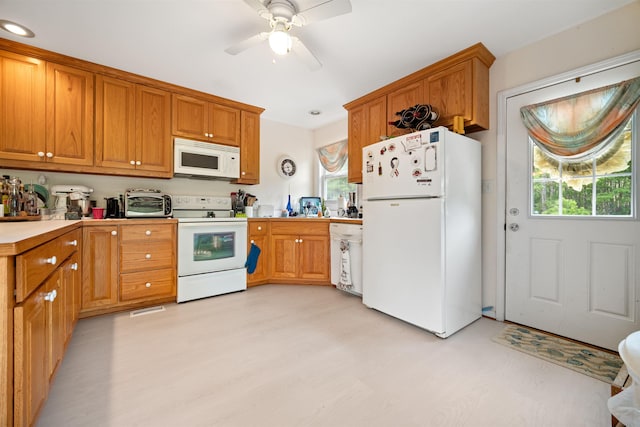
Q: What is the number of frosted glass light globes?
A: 1